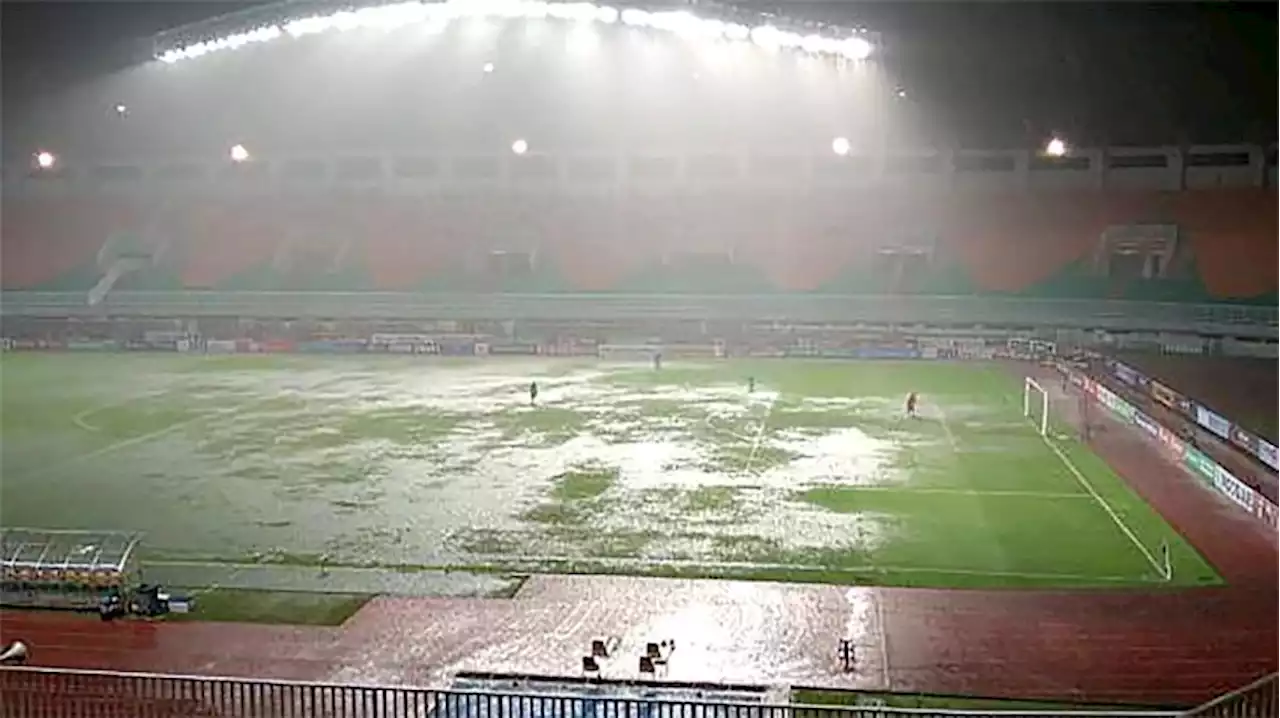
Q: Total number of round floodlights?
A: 5